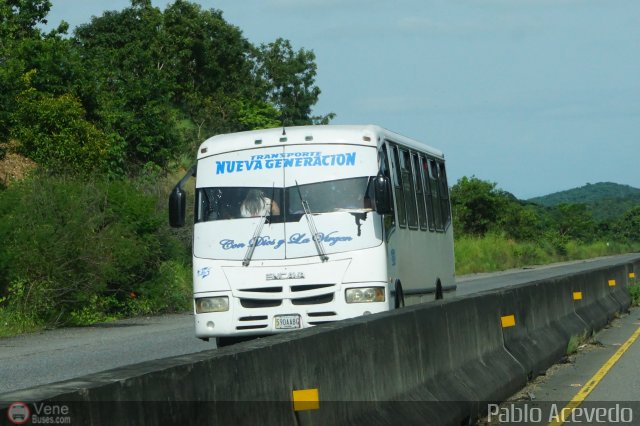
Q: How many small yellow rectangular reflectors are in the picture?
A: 5